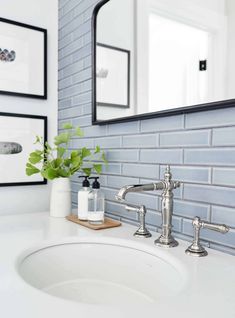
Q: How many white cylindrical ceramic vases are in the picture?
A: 1